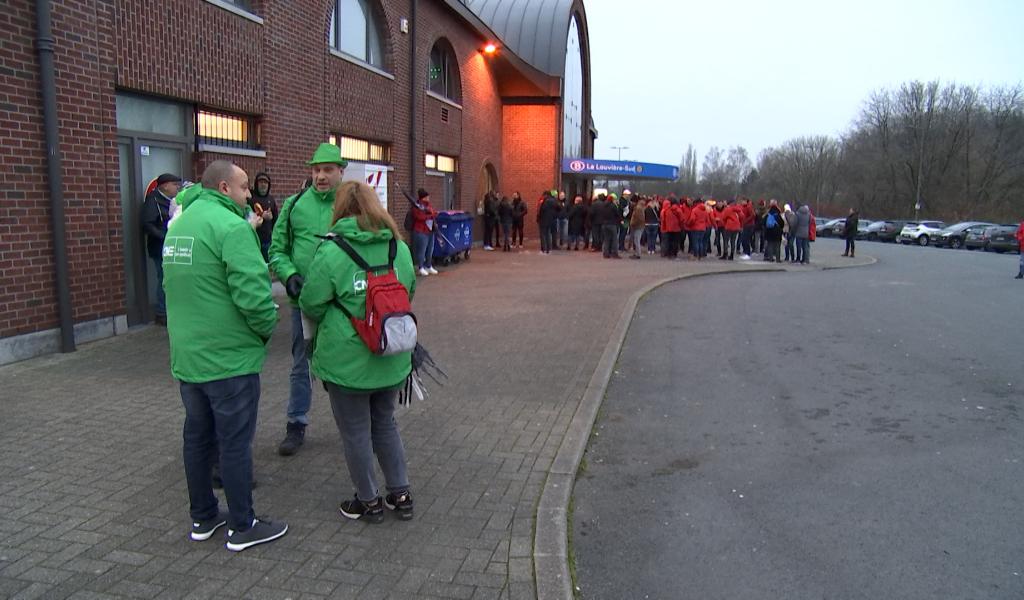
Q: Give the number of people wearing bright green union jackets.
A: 3